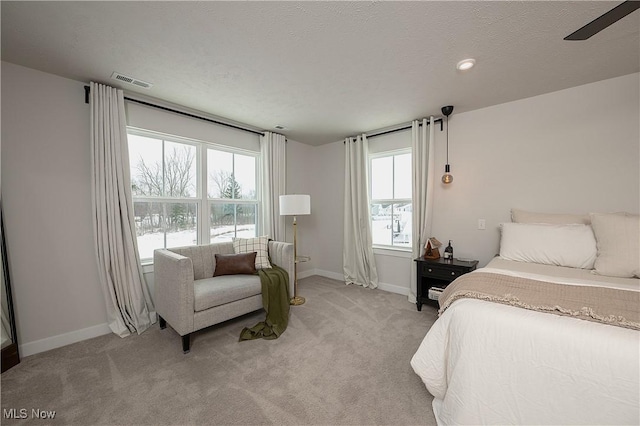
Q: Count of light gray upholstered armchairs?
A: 1